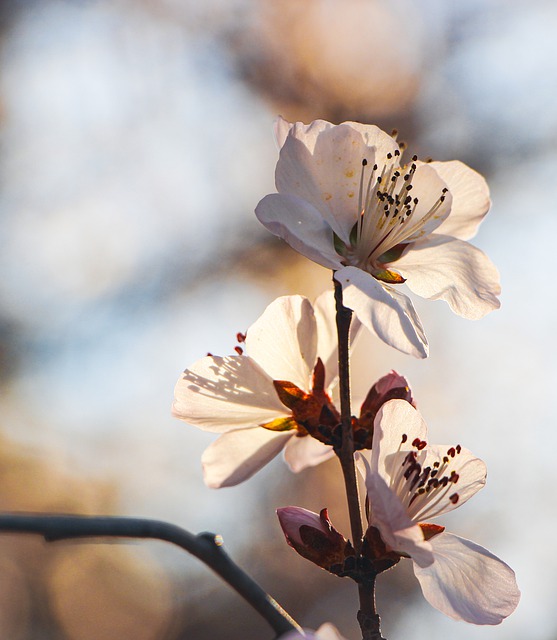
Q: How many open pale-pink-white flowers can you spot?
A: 3